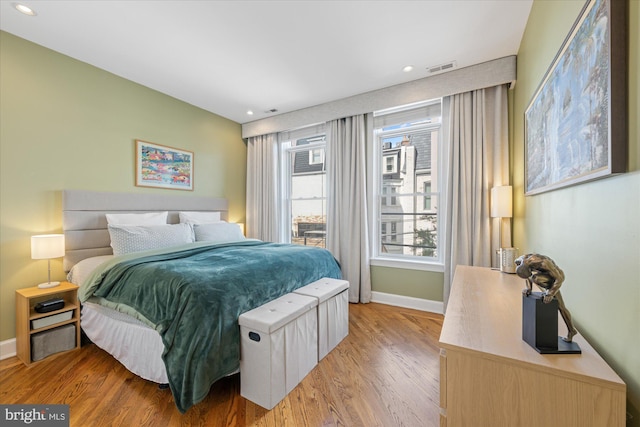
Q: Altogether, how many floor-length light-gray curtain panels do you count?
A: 3